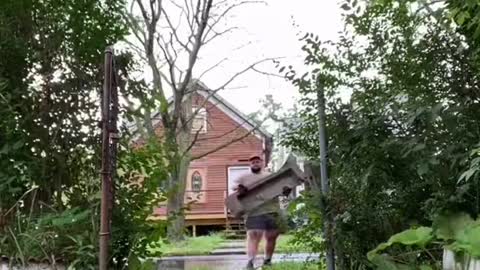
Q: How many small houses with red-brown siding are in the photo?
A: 1